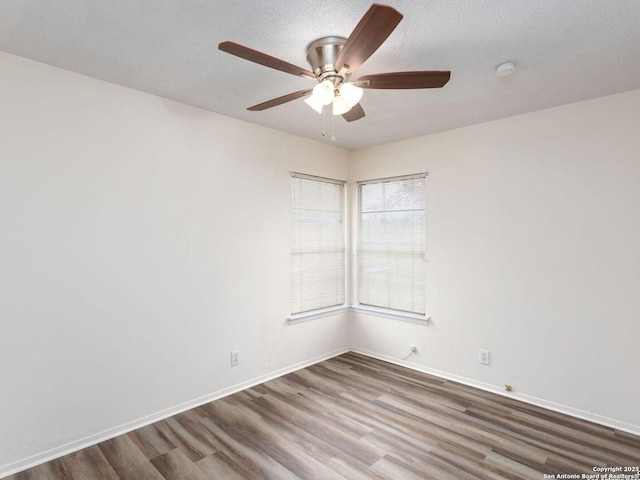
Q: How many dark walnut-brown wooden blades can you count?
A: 5